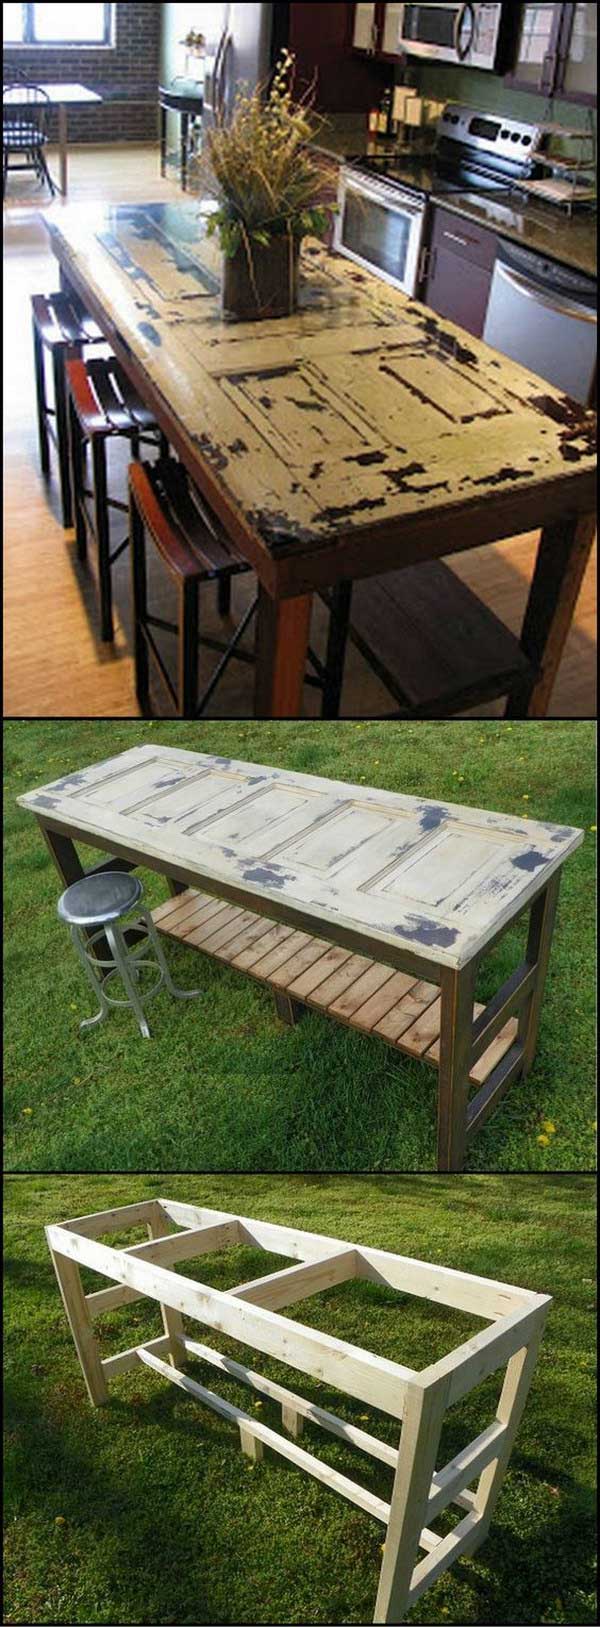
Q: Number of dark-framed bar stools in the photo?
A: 3